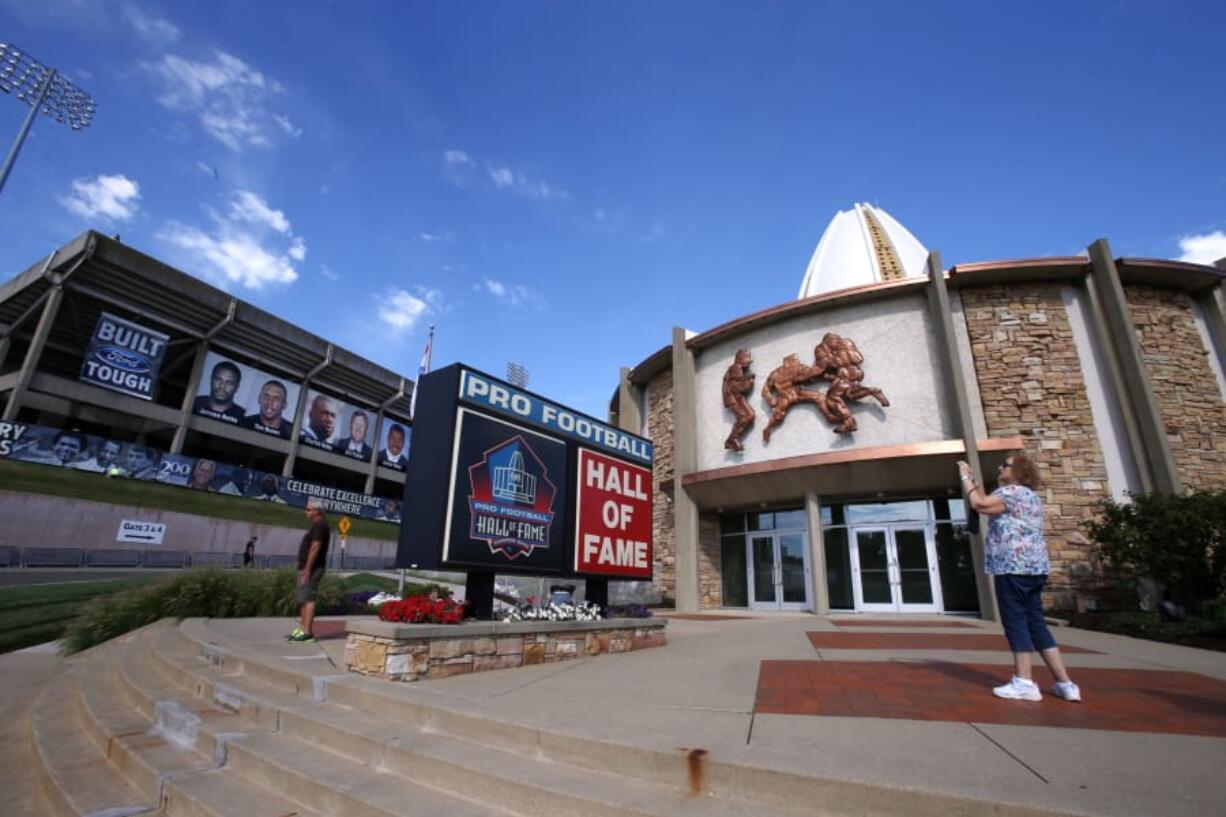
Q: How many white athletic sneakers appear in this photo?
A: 2